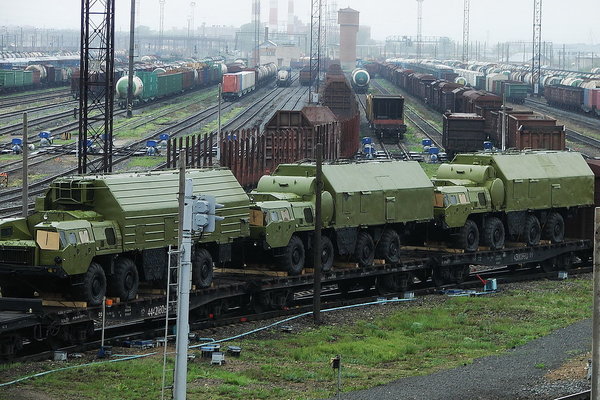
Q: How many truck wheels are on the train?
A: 12